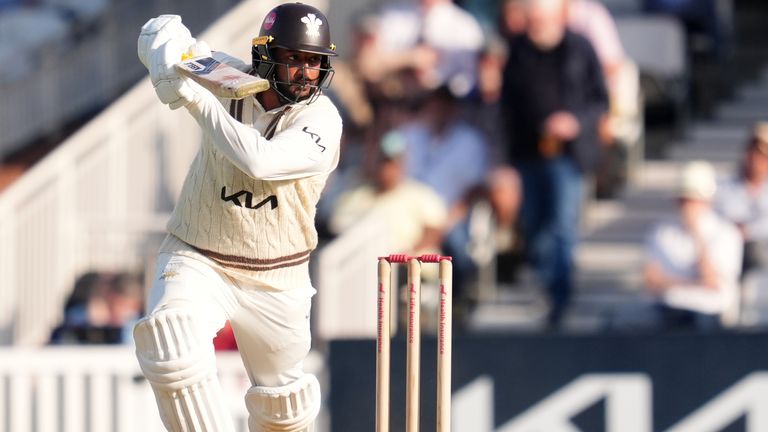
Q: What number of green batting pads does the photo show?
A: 0